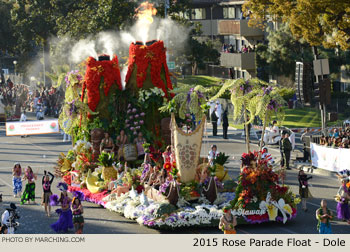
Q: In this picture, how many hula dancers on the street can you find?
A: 9